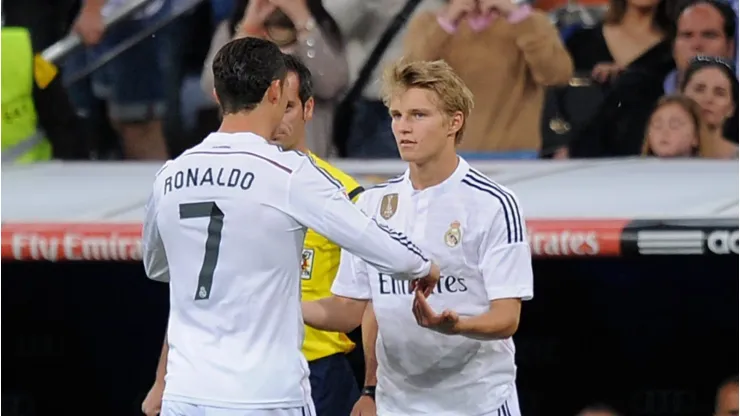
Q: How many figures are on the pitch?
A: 3